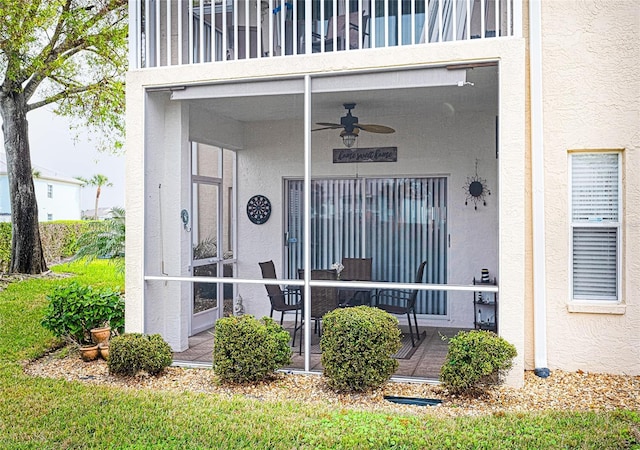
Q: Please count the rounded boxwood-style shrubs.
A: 4